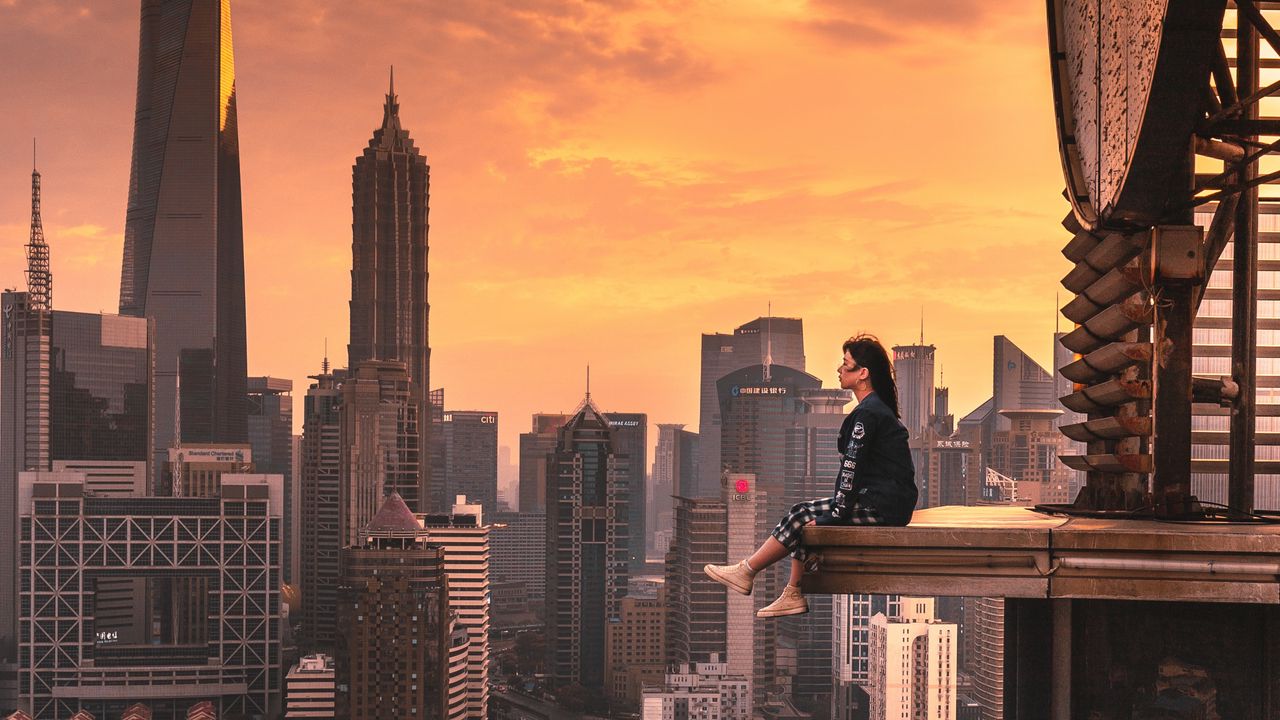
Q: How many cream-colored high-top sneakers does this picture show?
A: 2